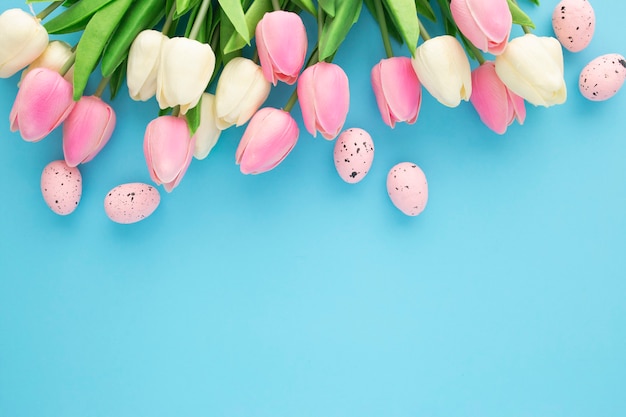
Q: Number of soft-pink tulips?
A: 9